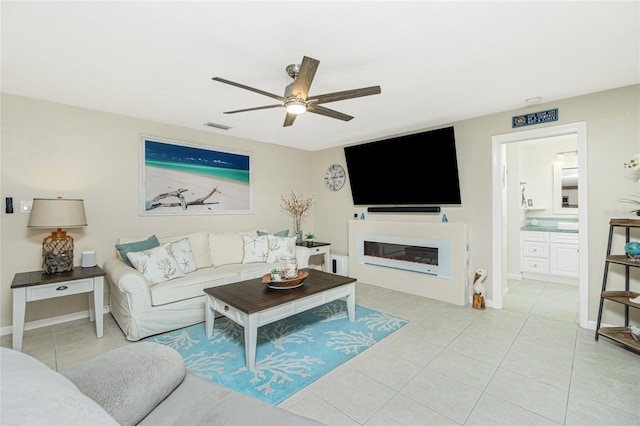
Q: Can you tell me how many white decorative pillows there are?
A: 4